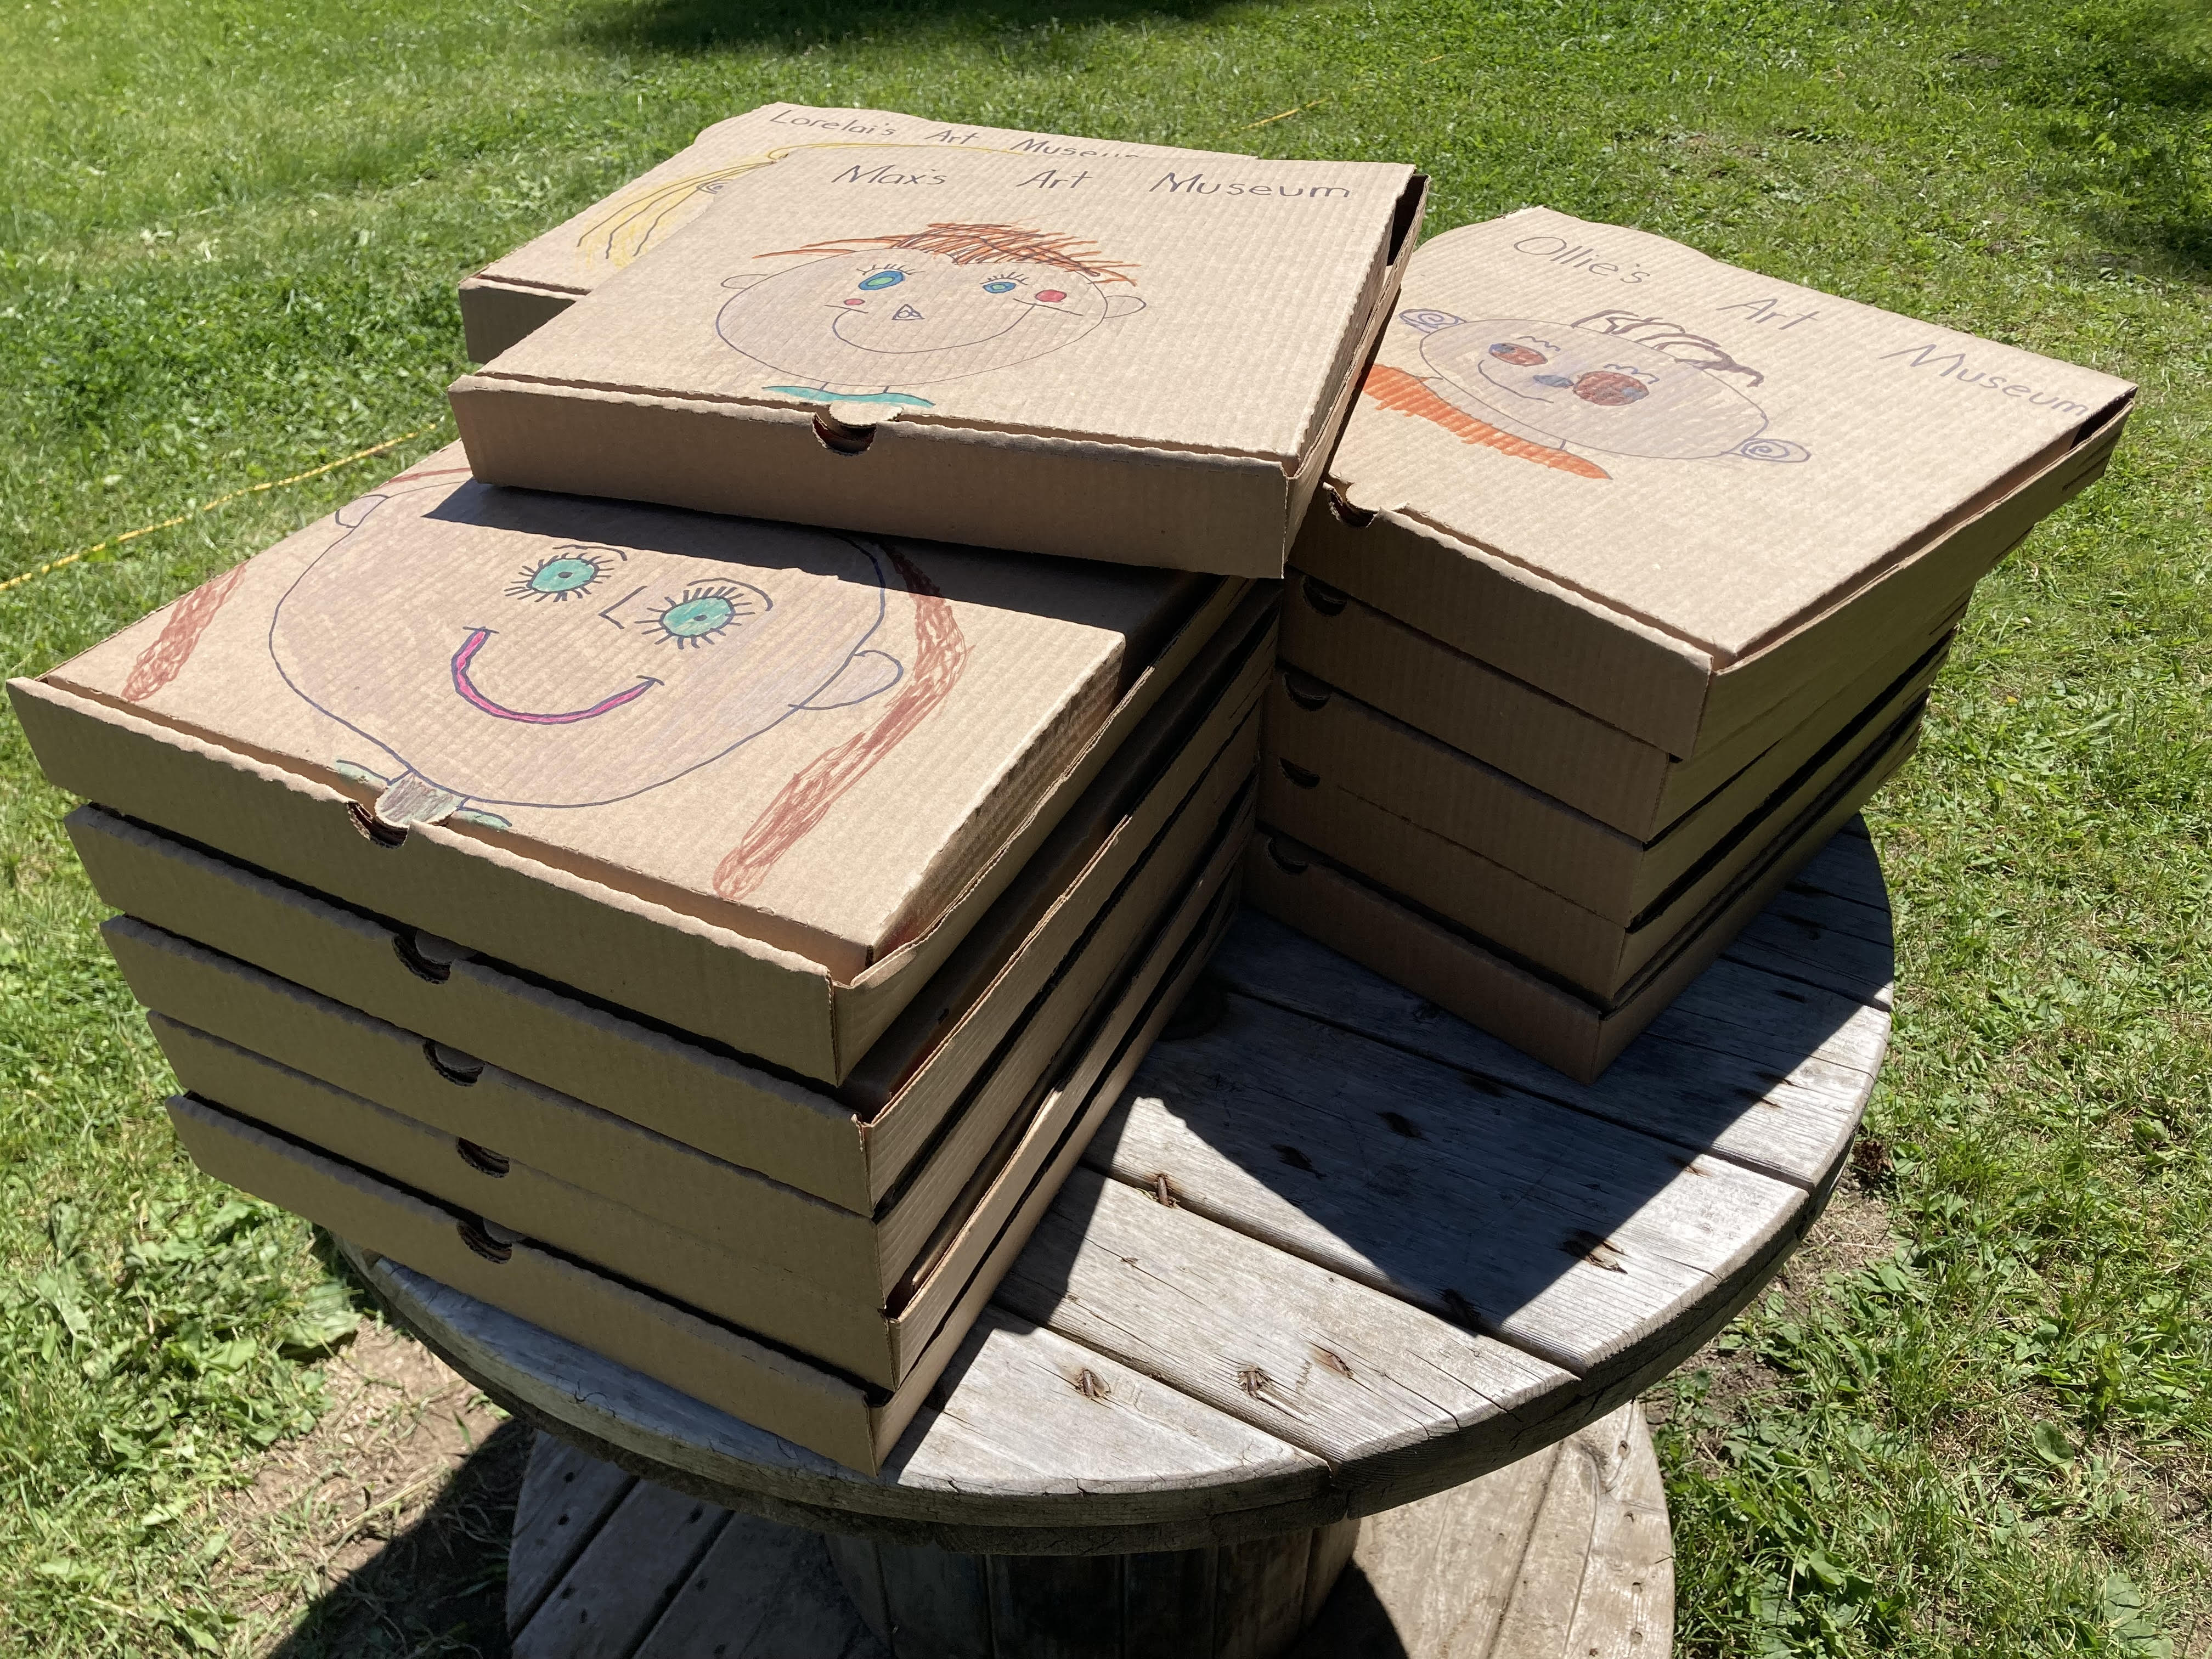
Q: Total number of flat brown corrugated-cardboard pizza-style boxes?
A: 12